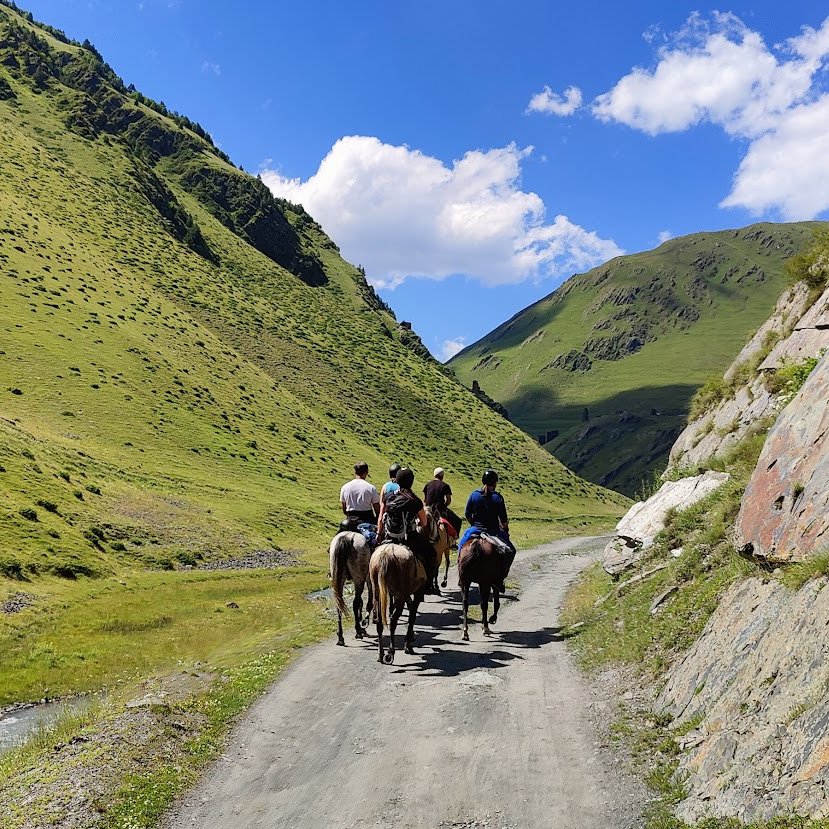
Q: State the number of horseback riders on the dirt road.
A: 5